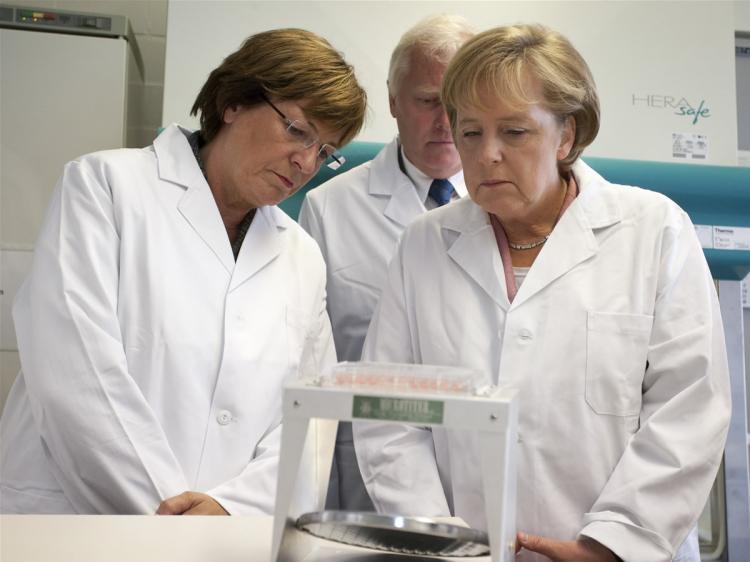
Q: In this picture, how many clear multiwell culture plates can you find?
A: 1